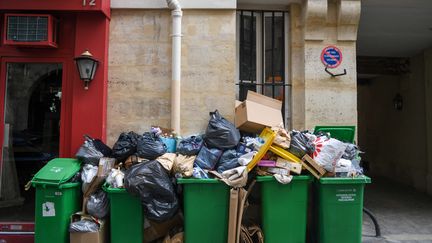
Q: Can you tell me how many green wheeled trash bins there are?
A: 5